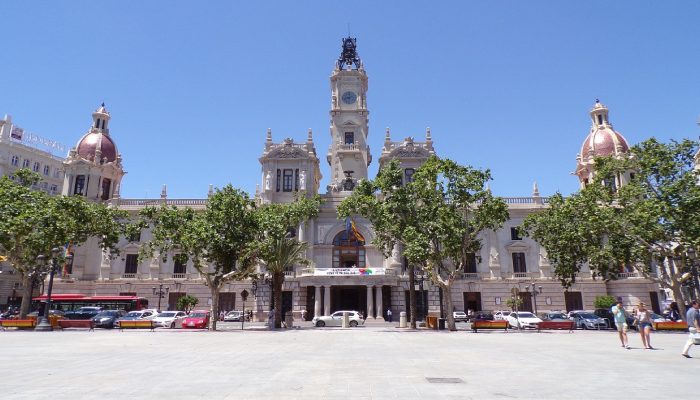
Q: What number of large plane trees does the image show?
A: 4